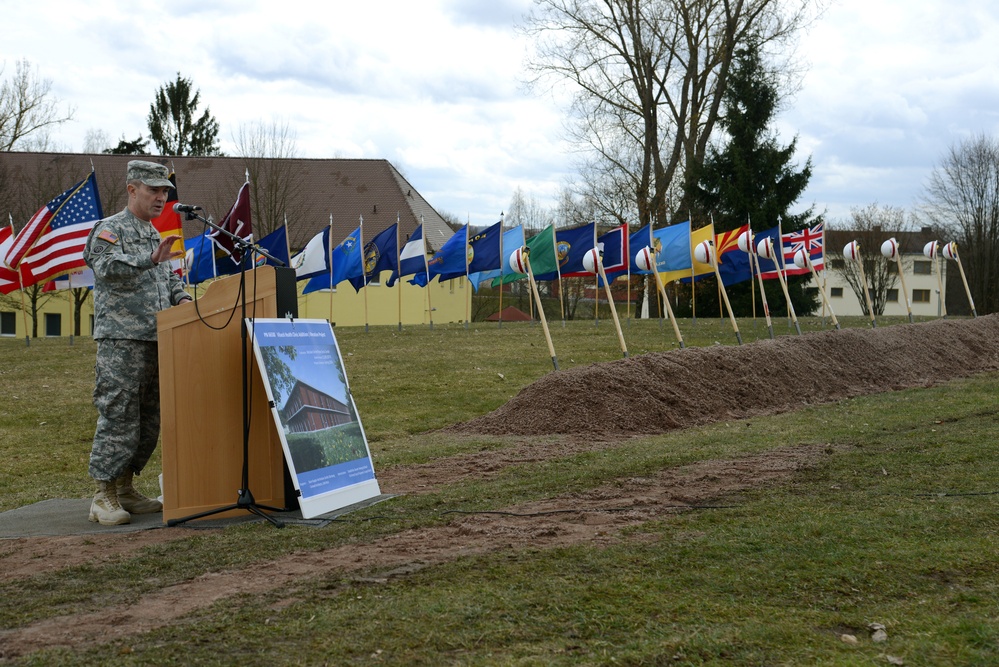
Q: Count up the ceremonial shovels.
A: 11